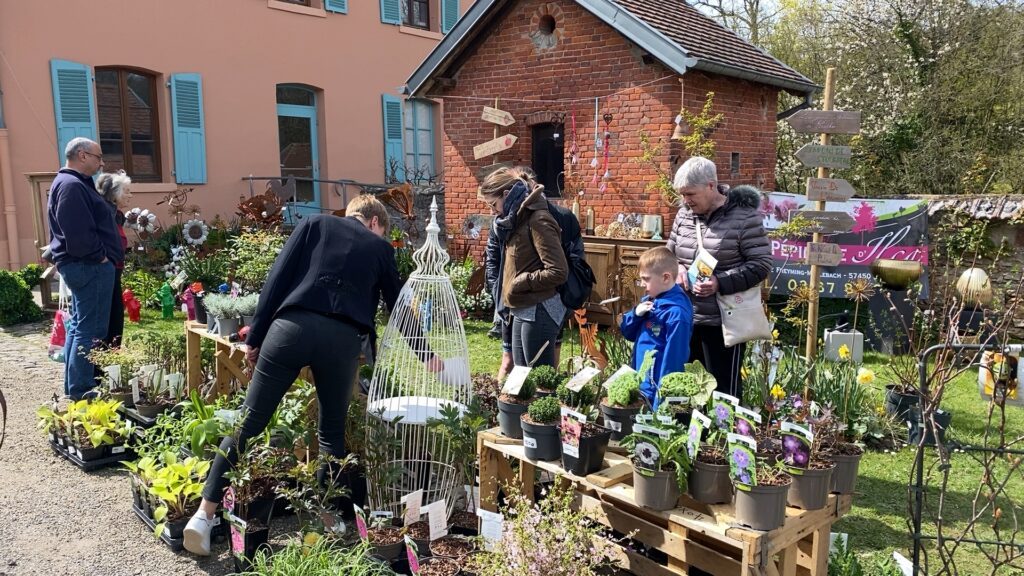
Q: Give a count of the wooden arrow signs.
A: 7